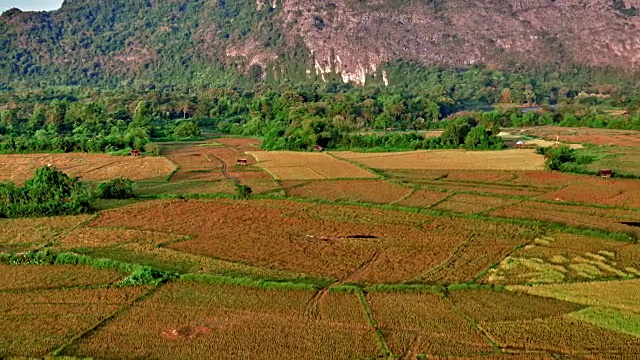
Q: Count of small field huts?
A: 5